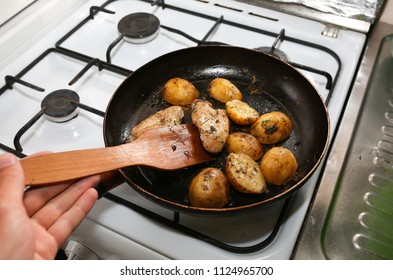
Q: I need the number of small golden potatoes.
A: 8